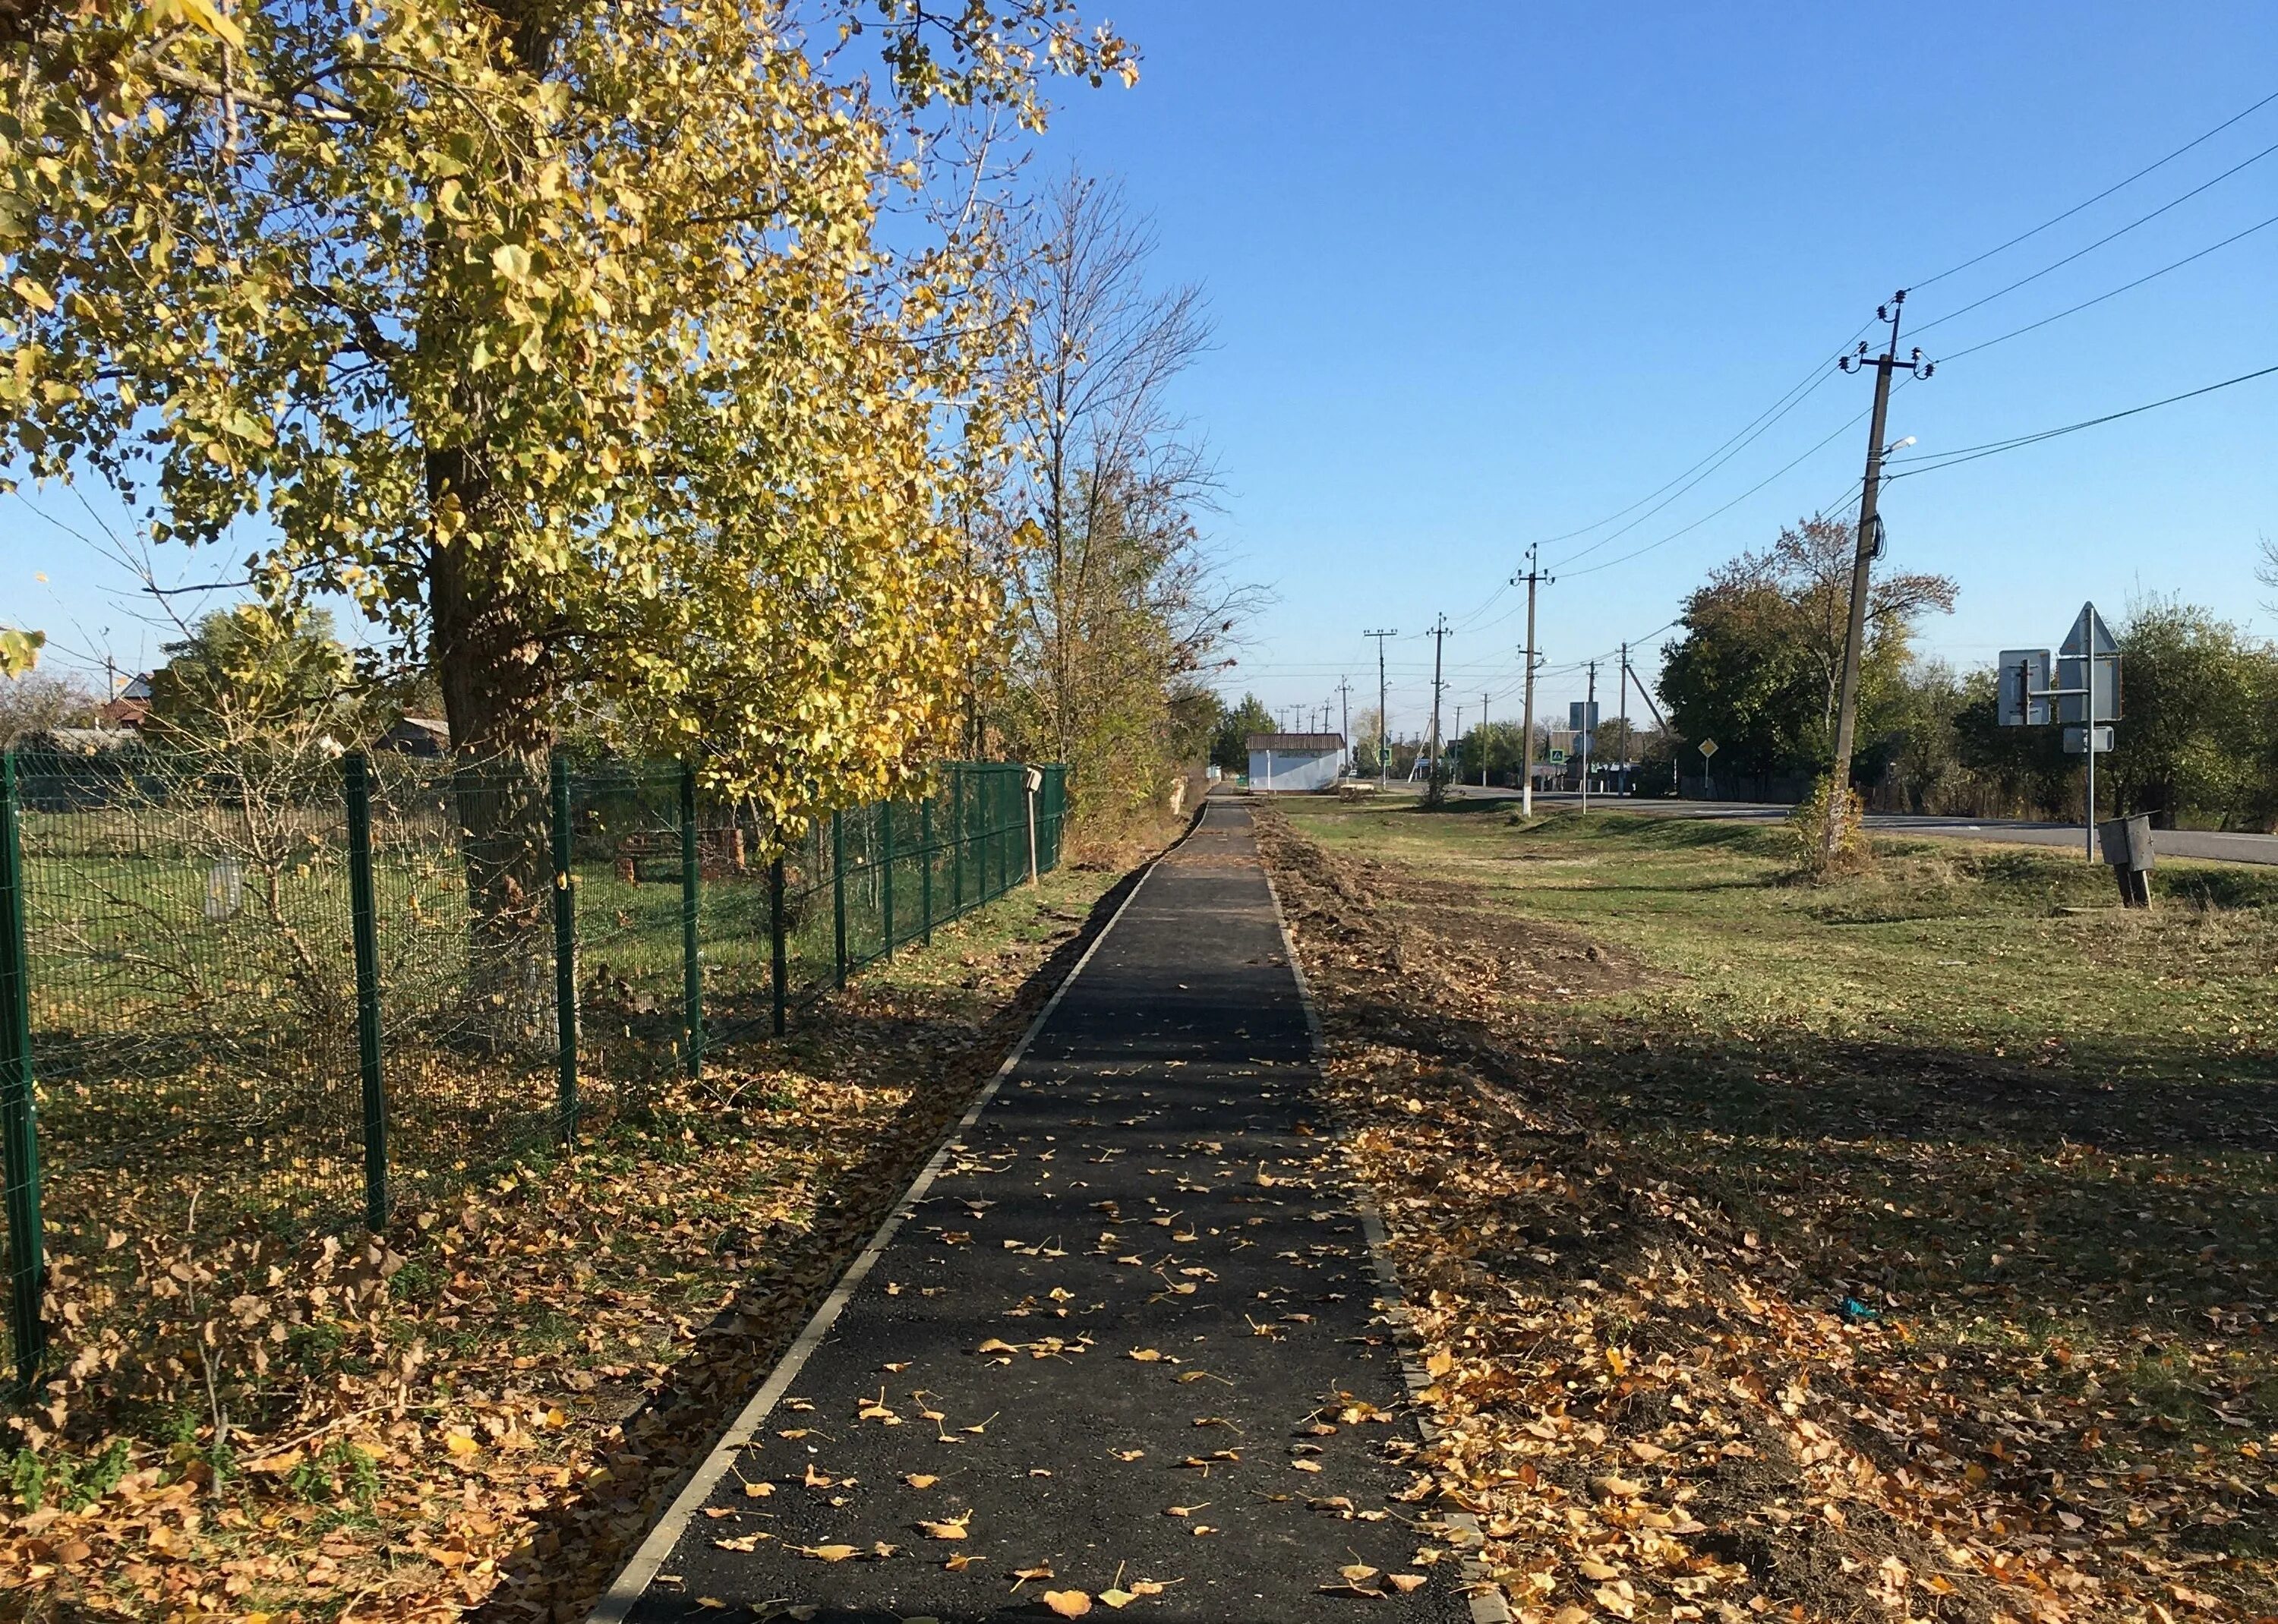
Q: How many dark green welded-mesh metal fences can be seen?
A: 1